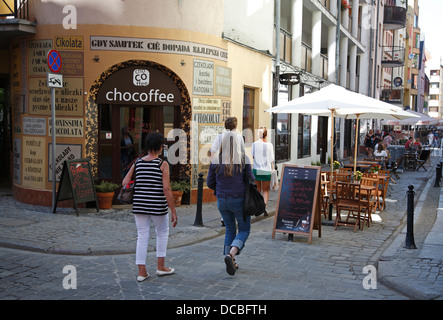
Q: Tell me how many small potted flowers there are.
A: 3